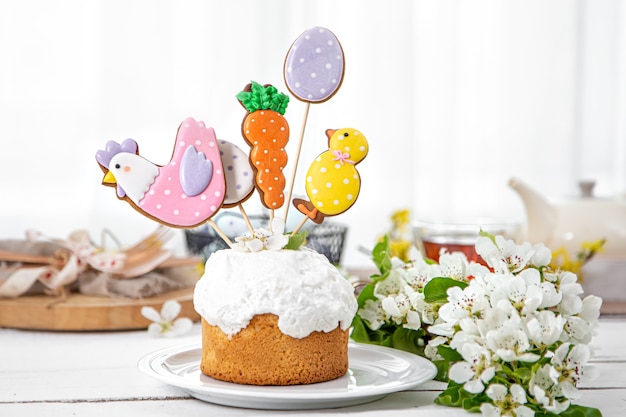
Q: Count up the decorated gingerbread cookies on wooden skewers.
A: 5